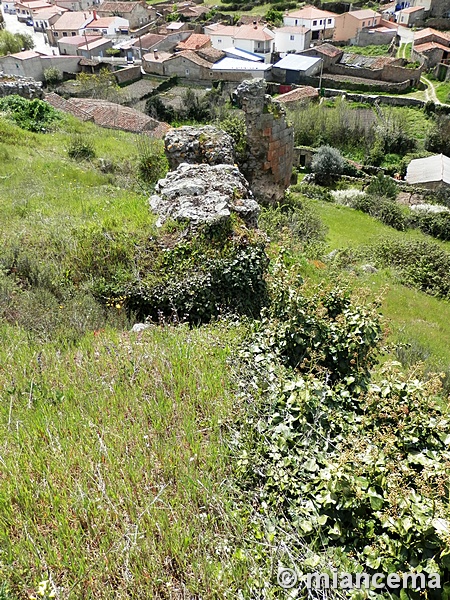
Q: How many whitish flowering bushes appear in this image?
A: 2